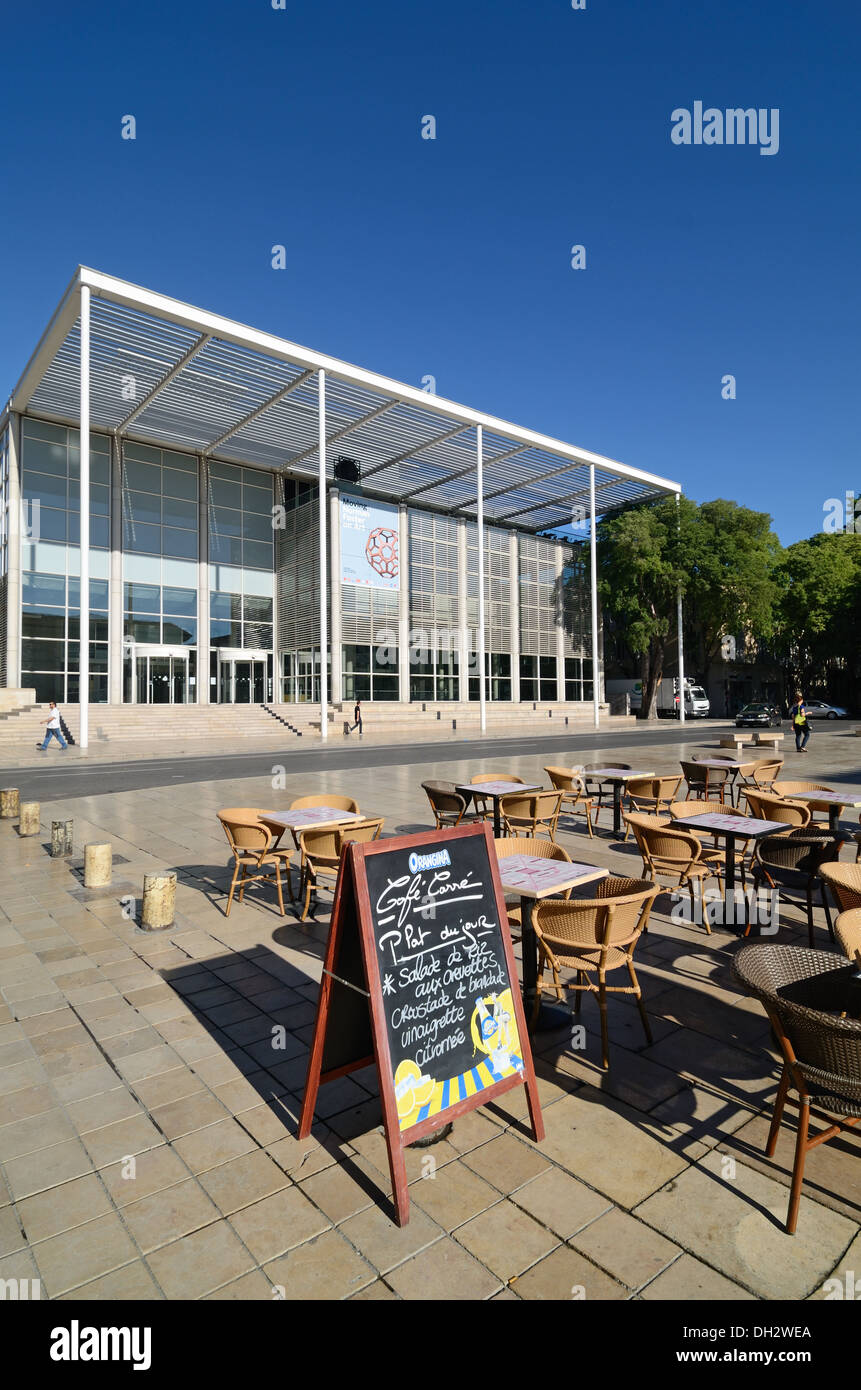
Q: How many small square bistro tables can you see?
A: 7